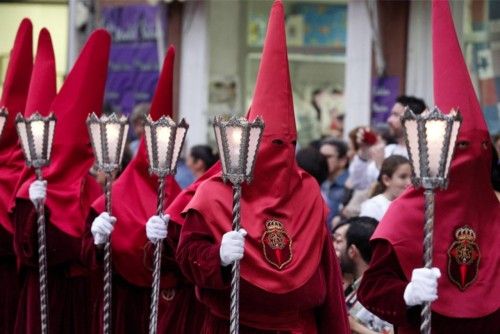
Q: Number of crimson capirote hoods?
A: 6